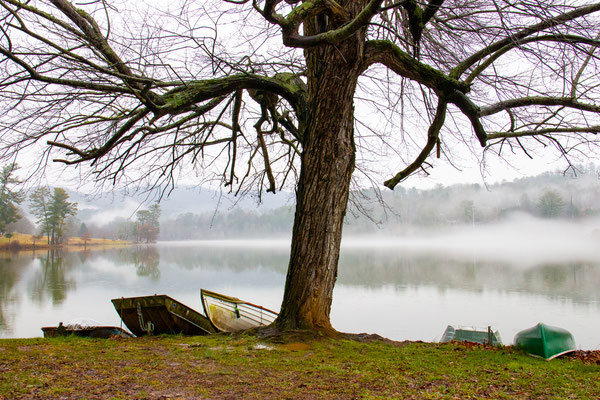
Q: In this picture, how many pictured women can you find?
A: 0